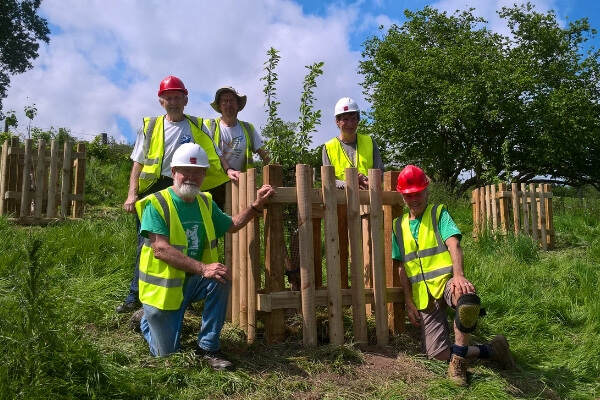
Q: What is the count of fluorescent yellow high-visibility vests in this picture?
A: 5